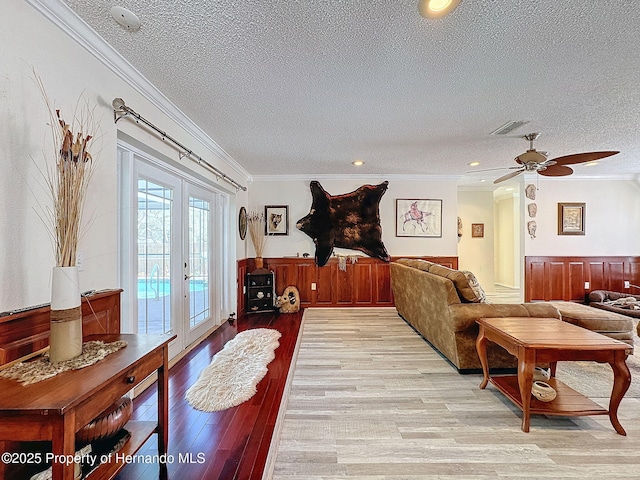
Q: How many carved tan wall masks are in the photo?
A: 3